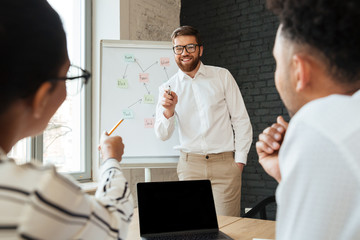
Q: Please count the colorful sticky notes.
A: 7